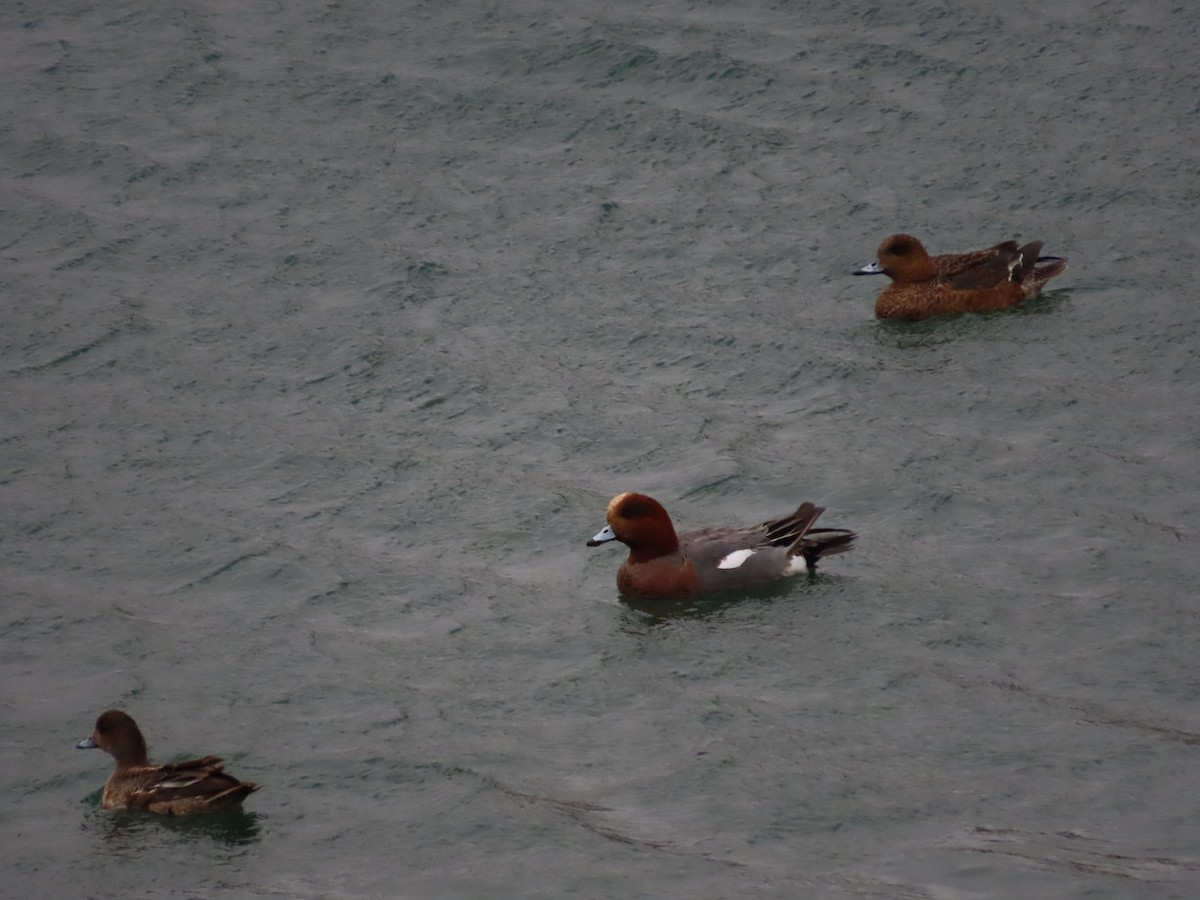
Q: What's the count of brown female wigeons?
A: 2